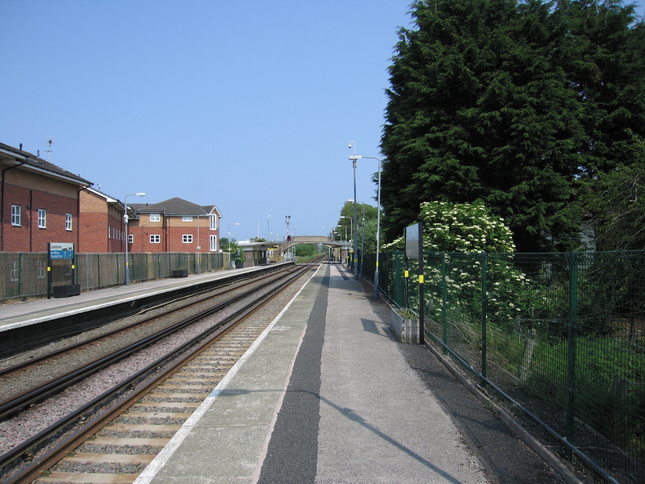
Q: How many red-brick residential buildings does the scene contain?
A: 3